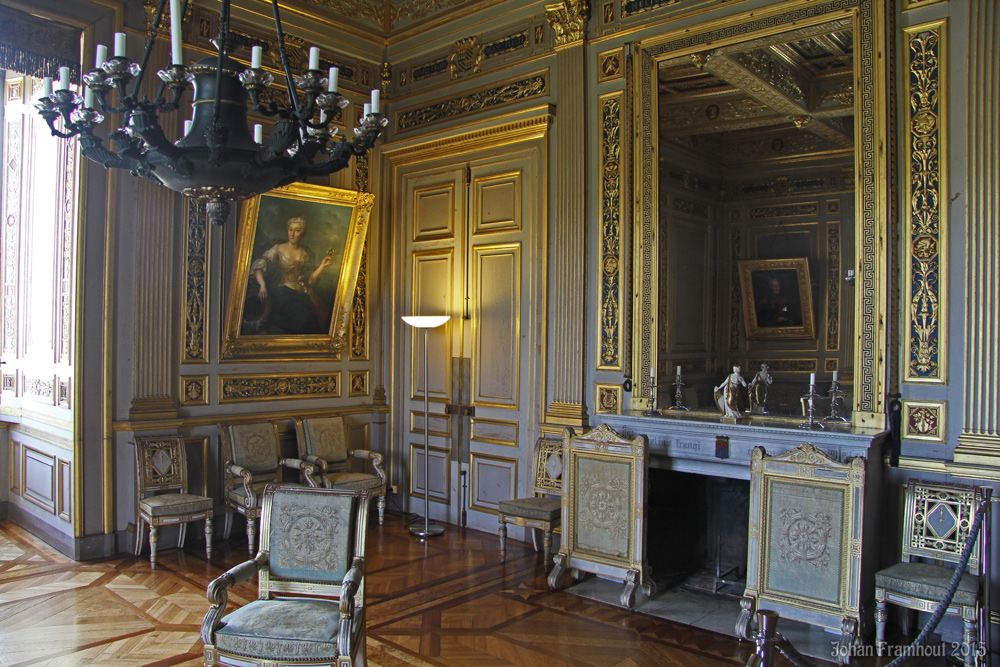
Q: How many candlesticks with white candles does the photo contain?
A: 2